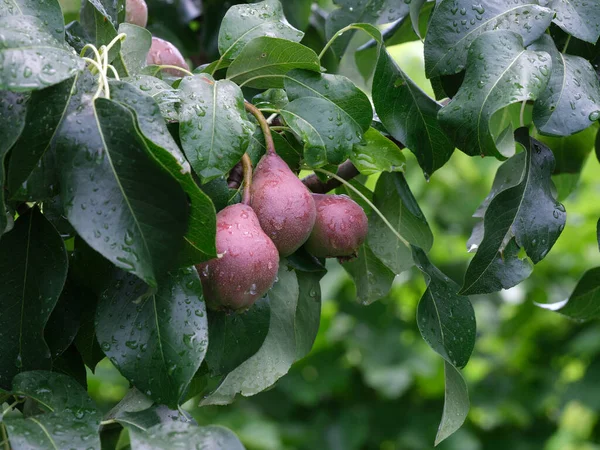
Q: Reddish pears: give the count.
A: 5